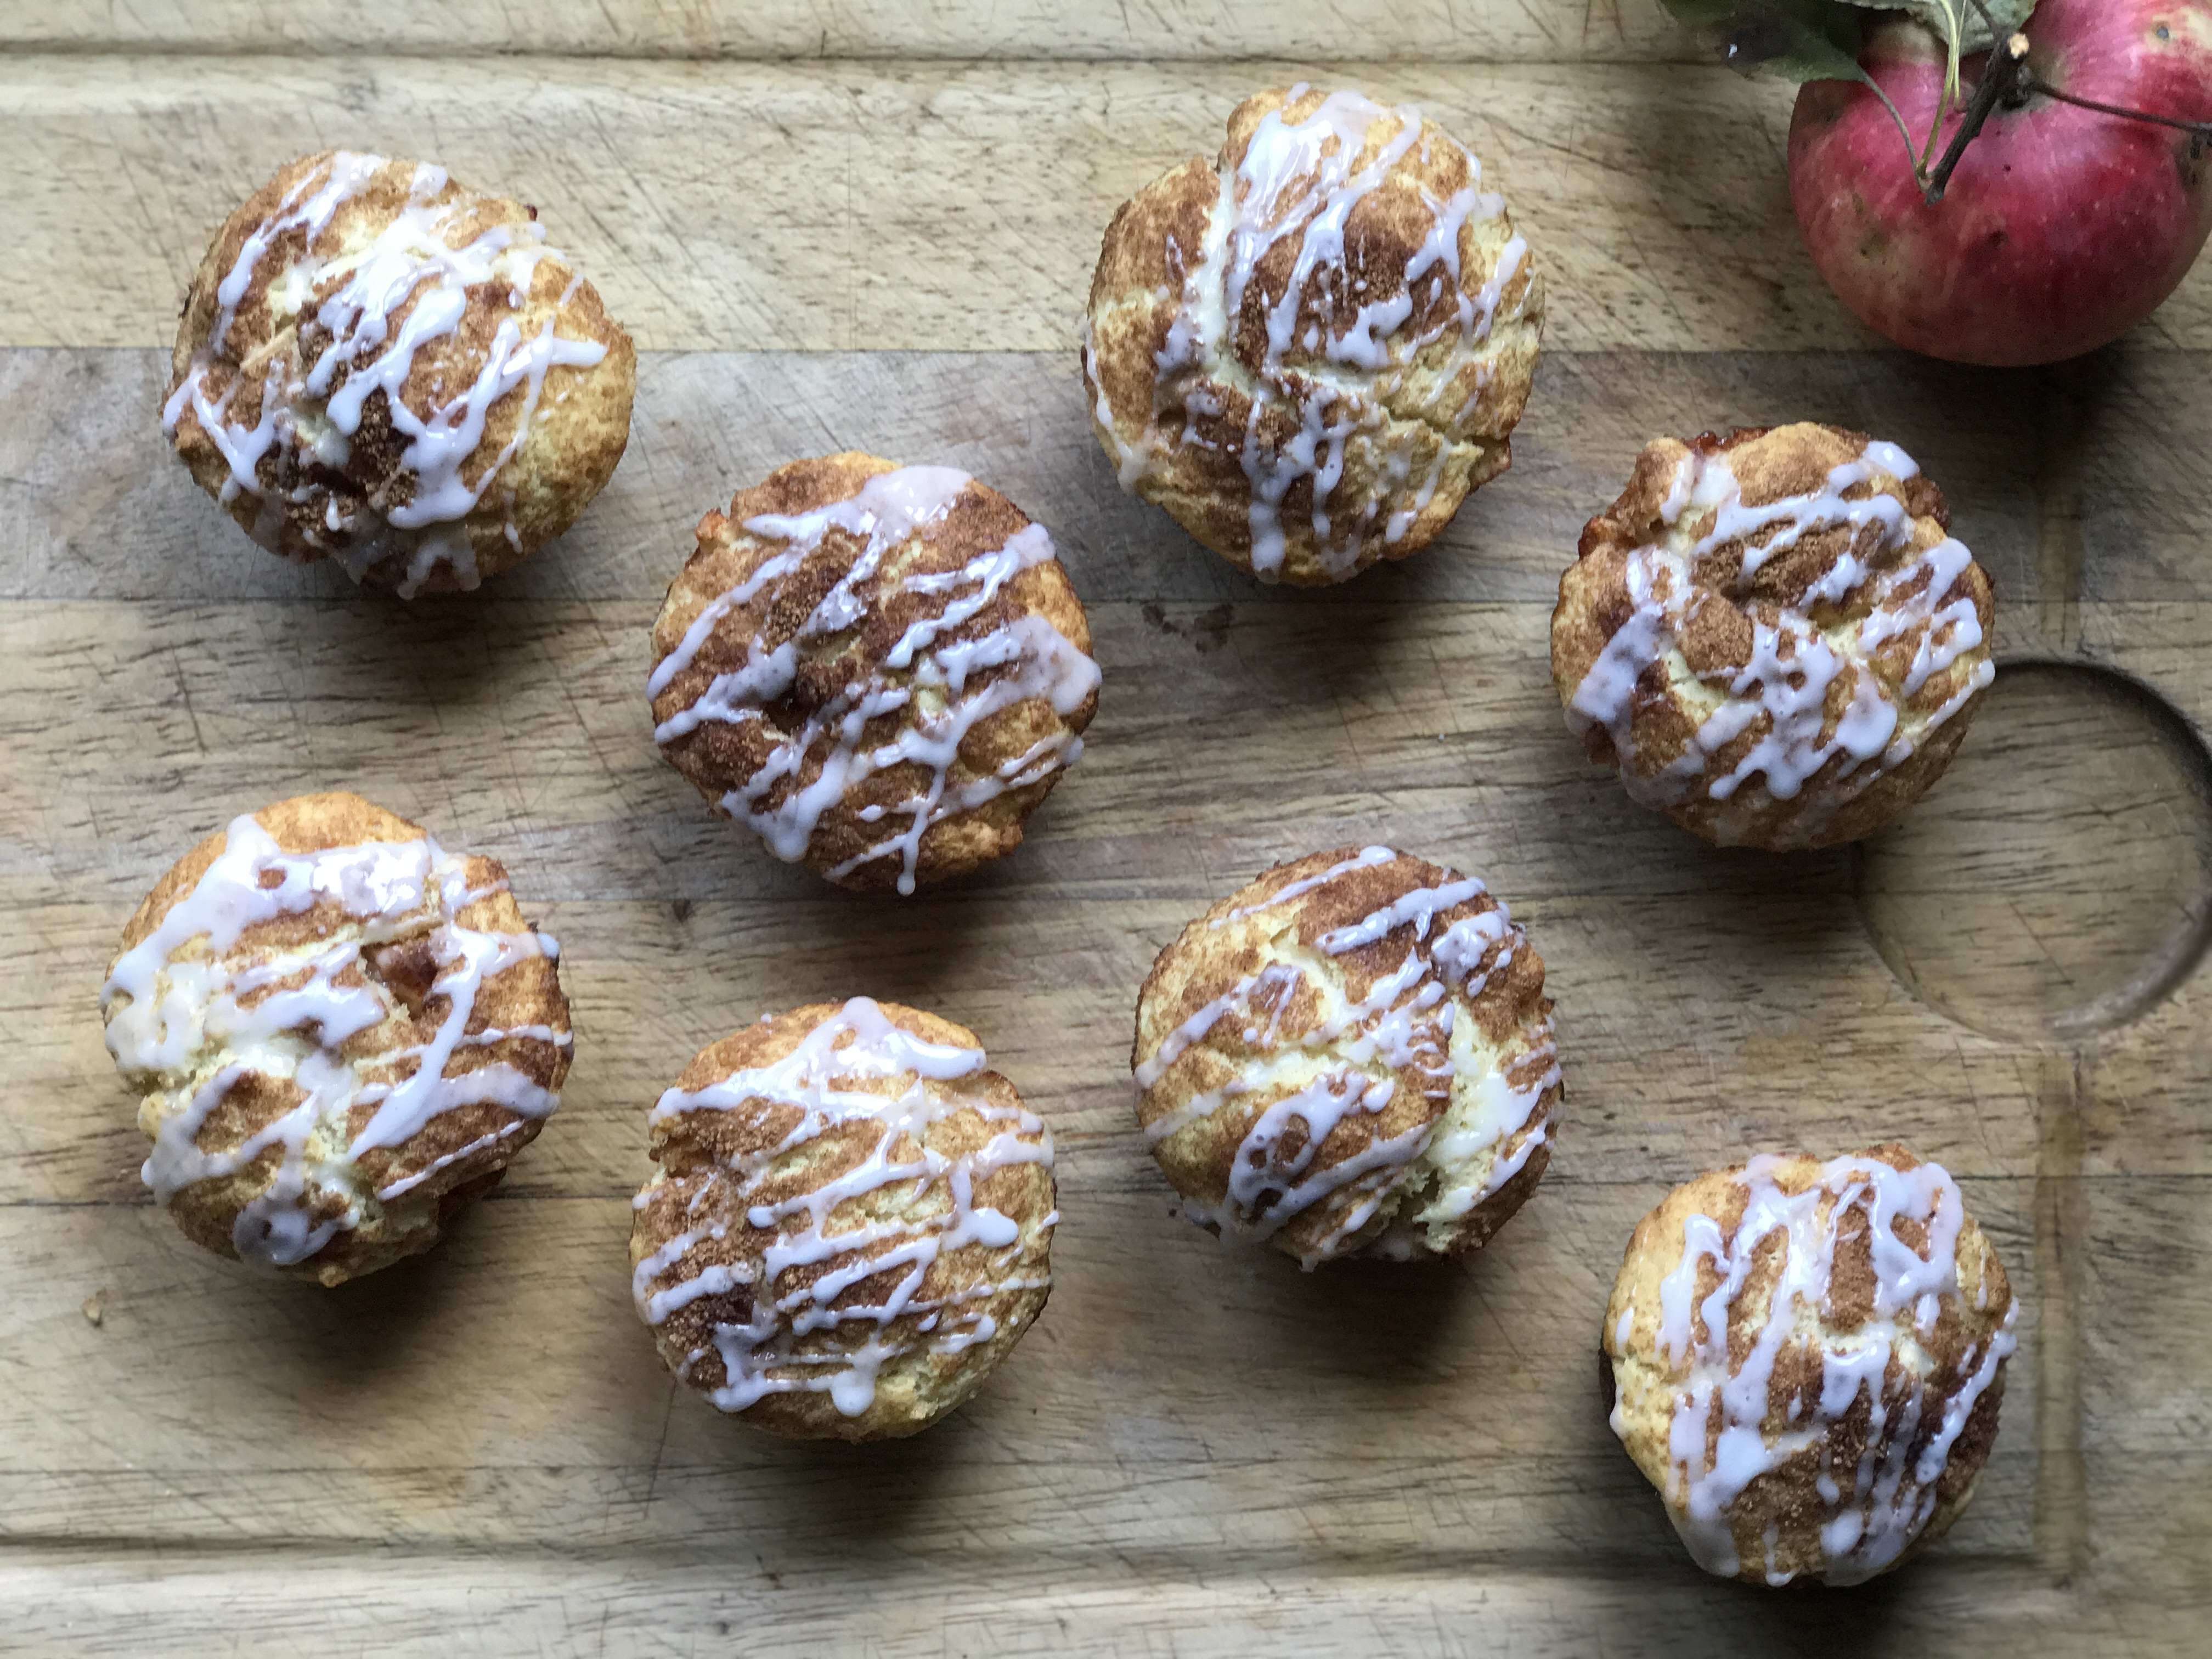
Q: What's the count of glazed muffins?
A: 8